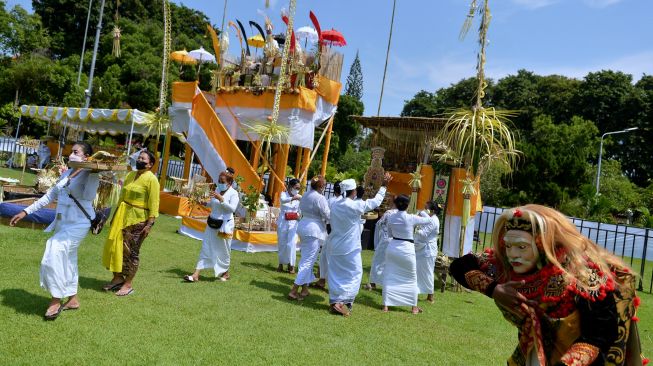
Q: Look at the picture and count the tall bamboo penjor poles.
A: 3